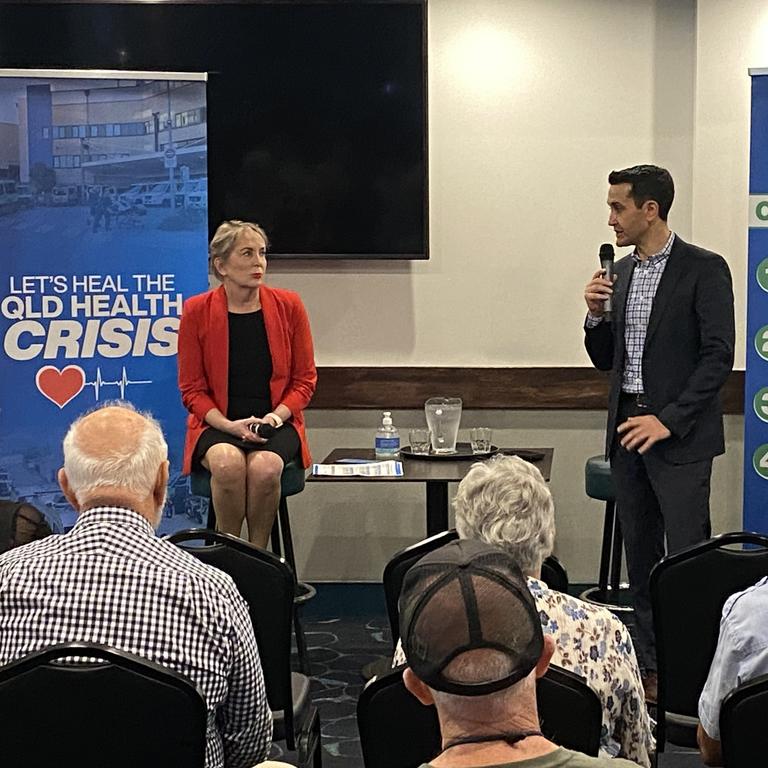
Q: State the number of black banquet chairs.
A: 6